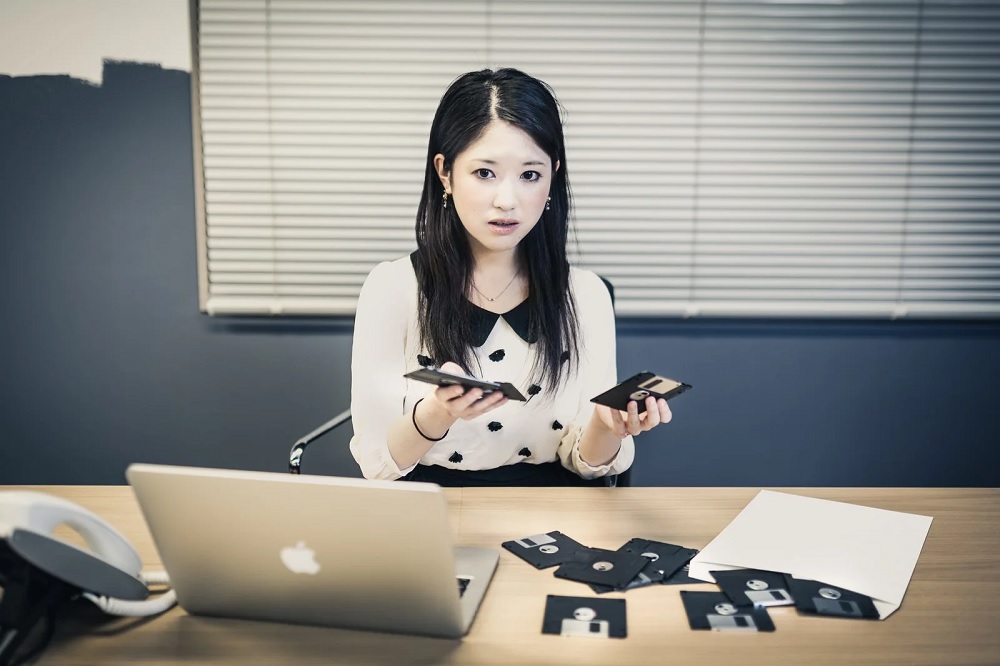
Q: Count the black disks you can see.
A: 11